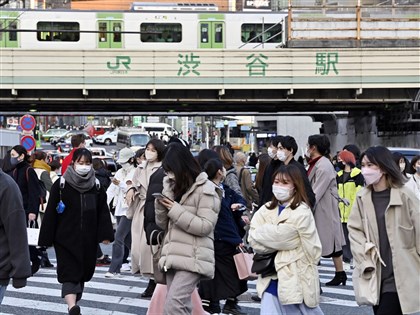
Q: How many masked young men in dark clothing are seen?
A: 2